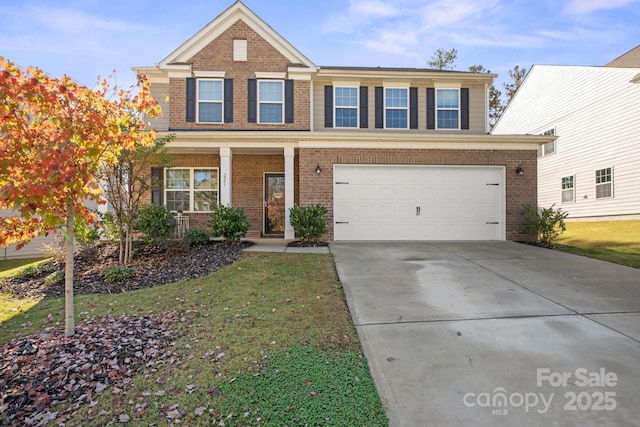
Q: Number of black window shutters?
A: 11